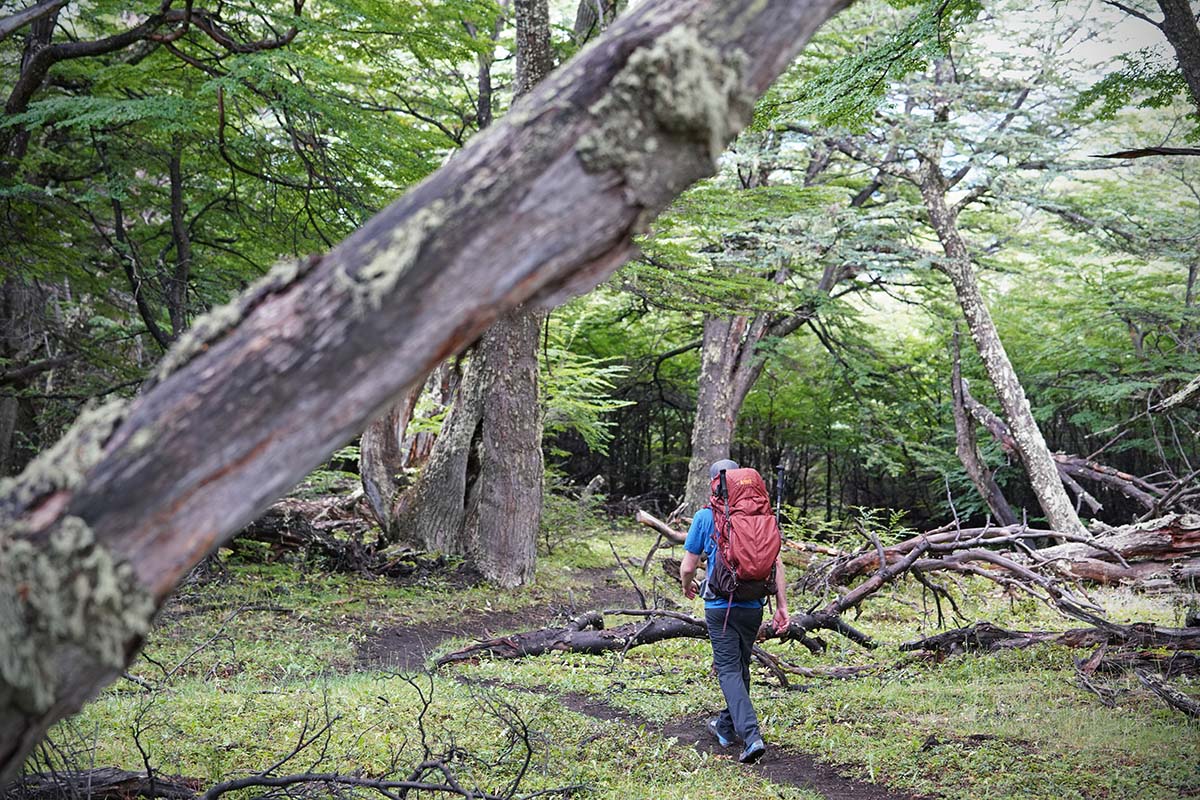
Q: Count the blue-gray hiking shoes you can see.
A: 2